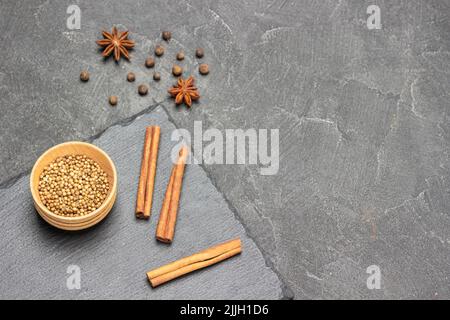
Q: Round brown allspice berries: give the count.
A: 12